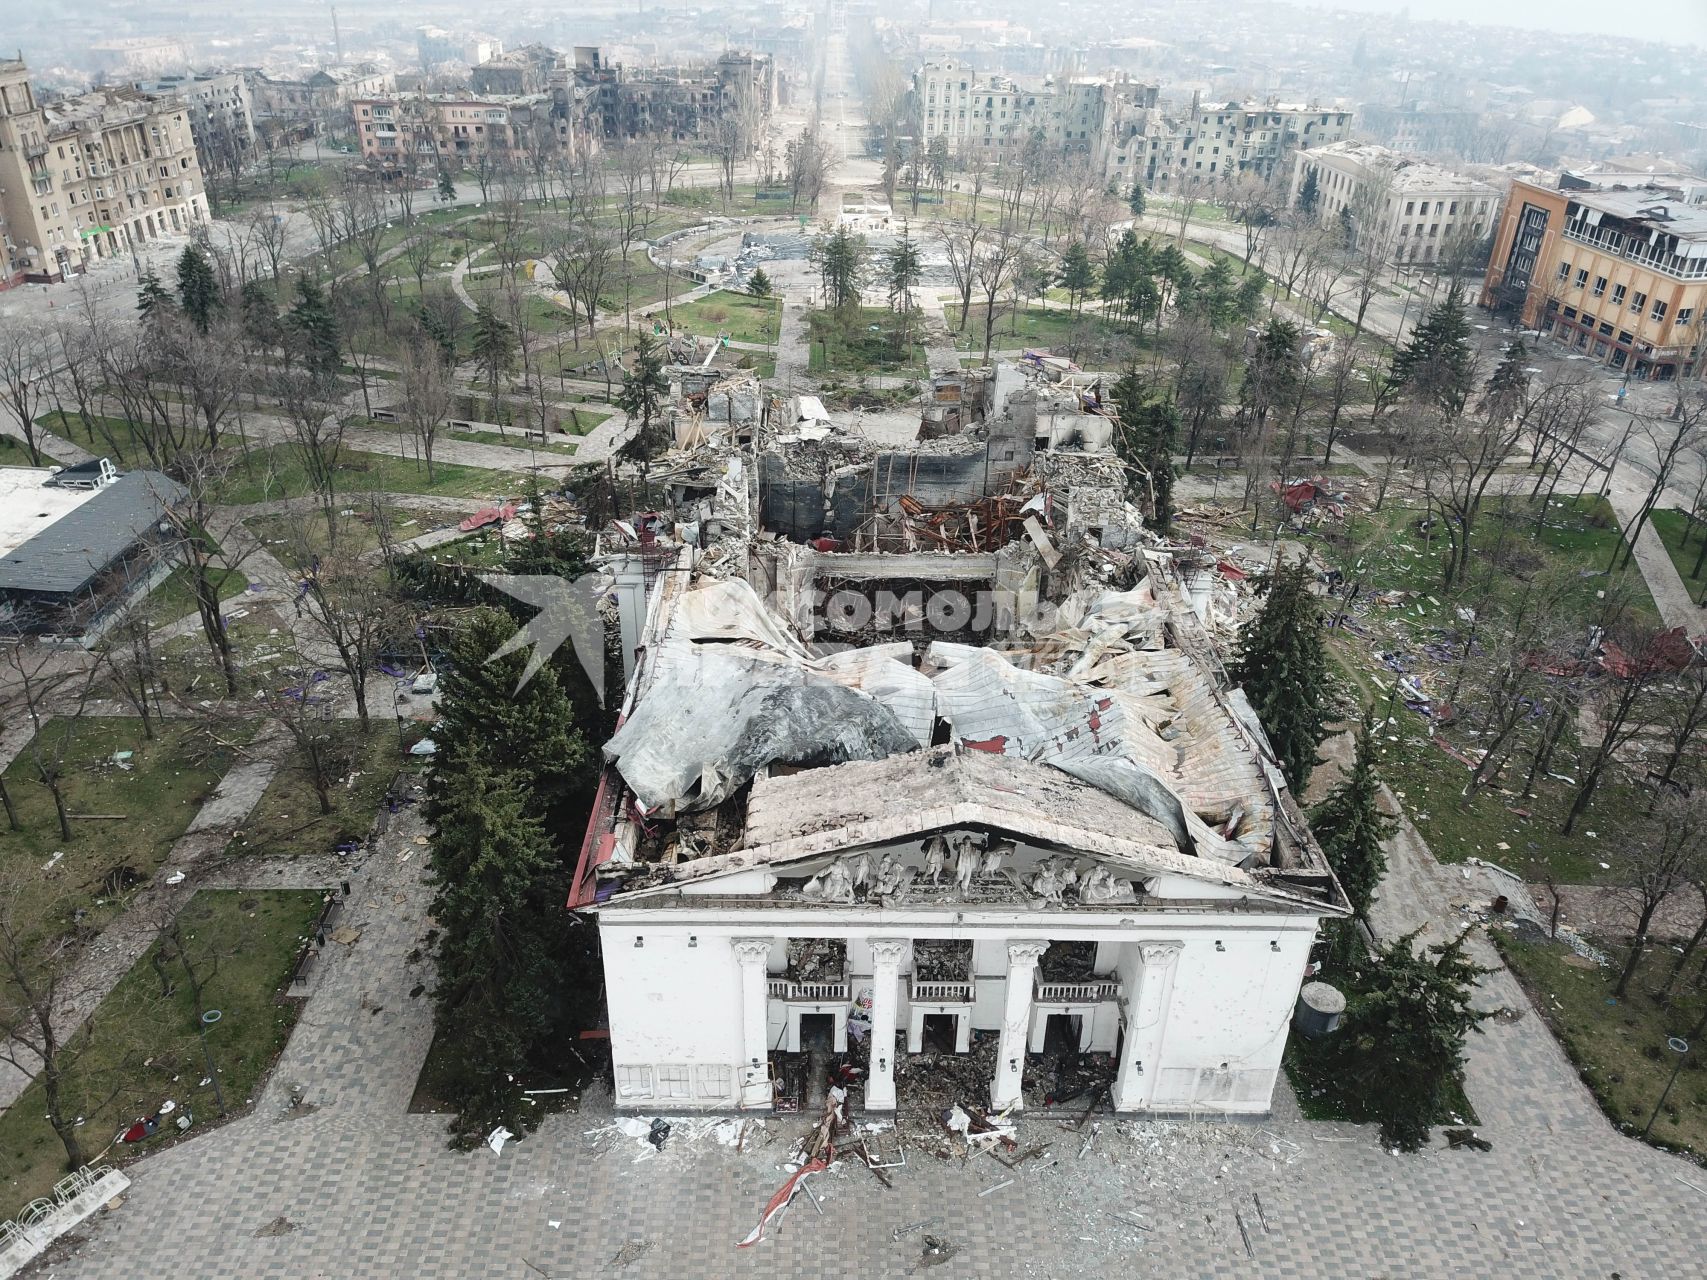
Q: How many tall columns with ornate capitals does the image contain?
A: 4